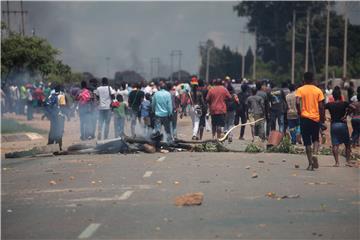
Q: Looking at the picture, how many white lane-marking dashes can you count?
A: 4